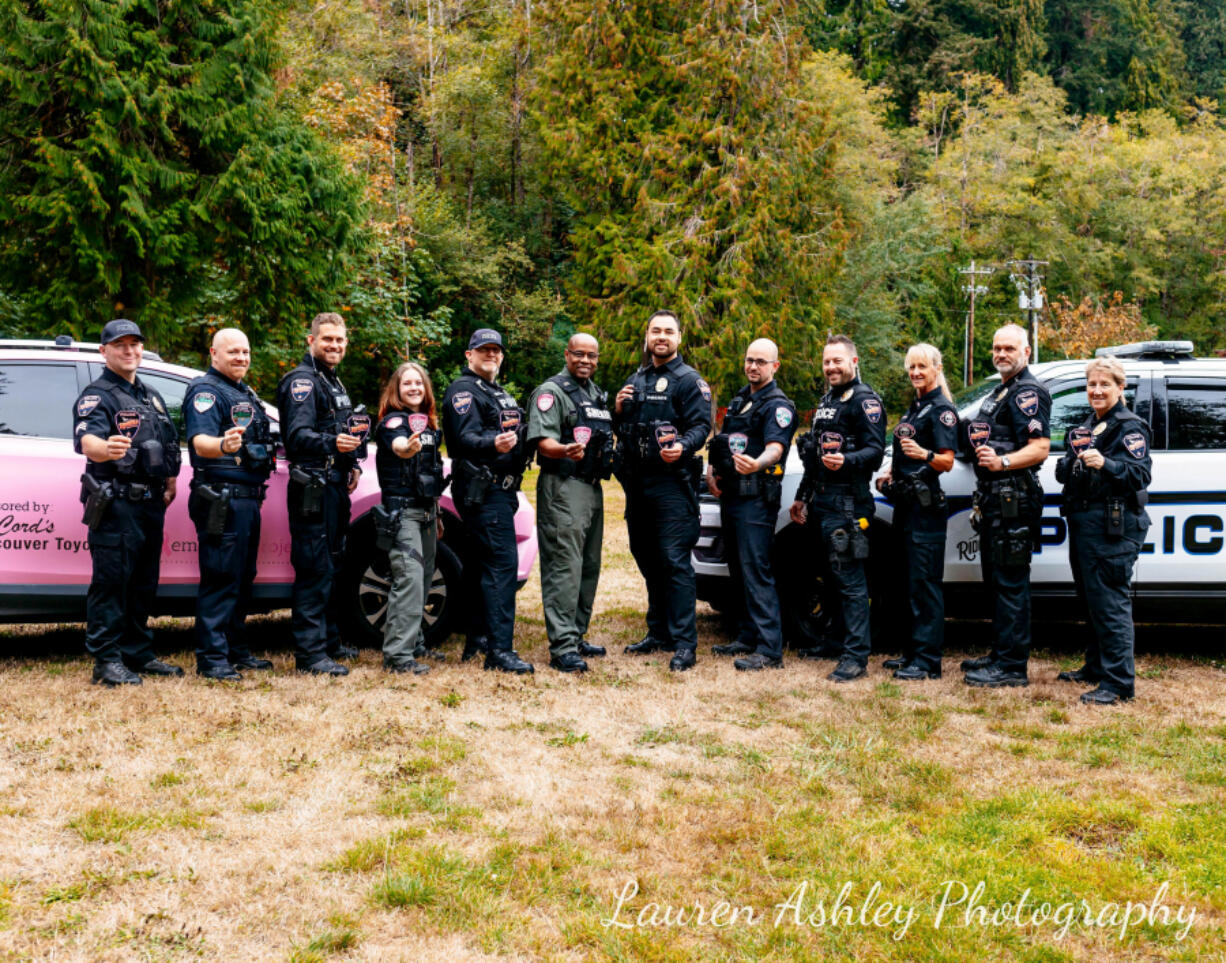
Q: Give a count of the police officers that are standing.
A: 12